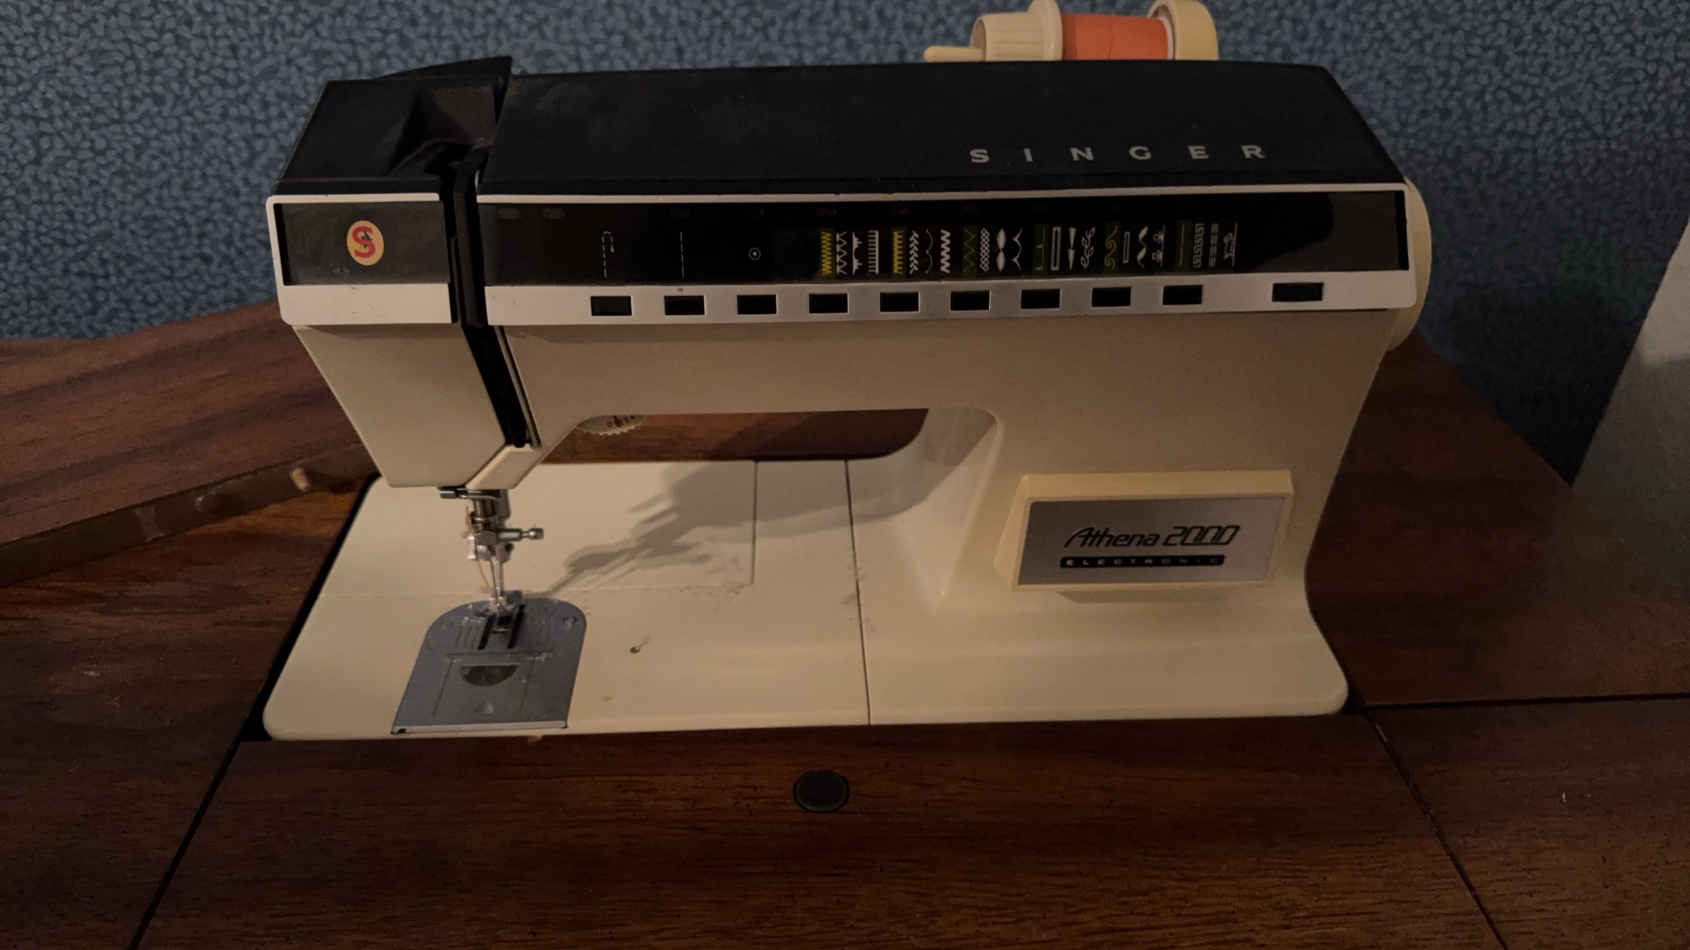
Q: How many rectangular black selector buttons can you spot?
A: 10